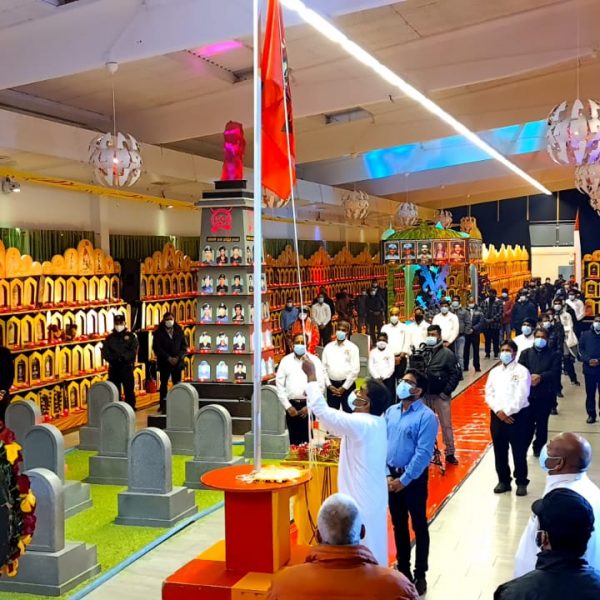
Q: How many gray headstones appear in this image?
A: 9